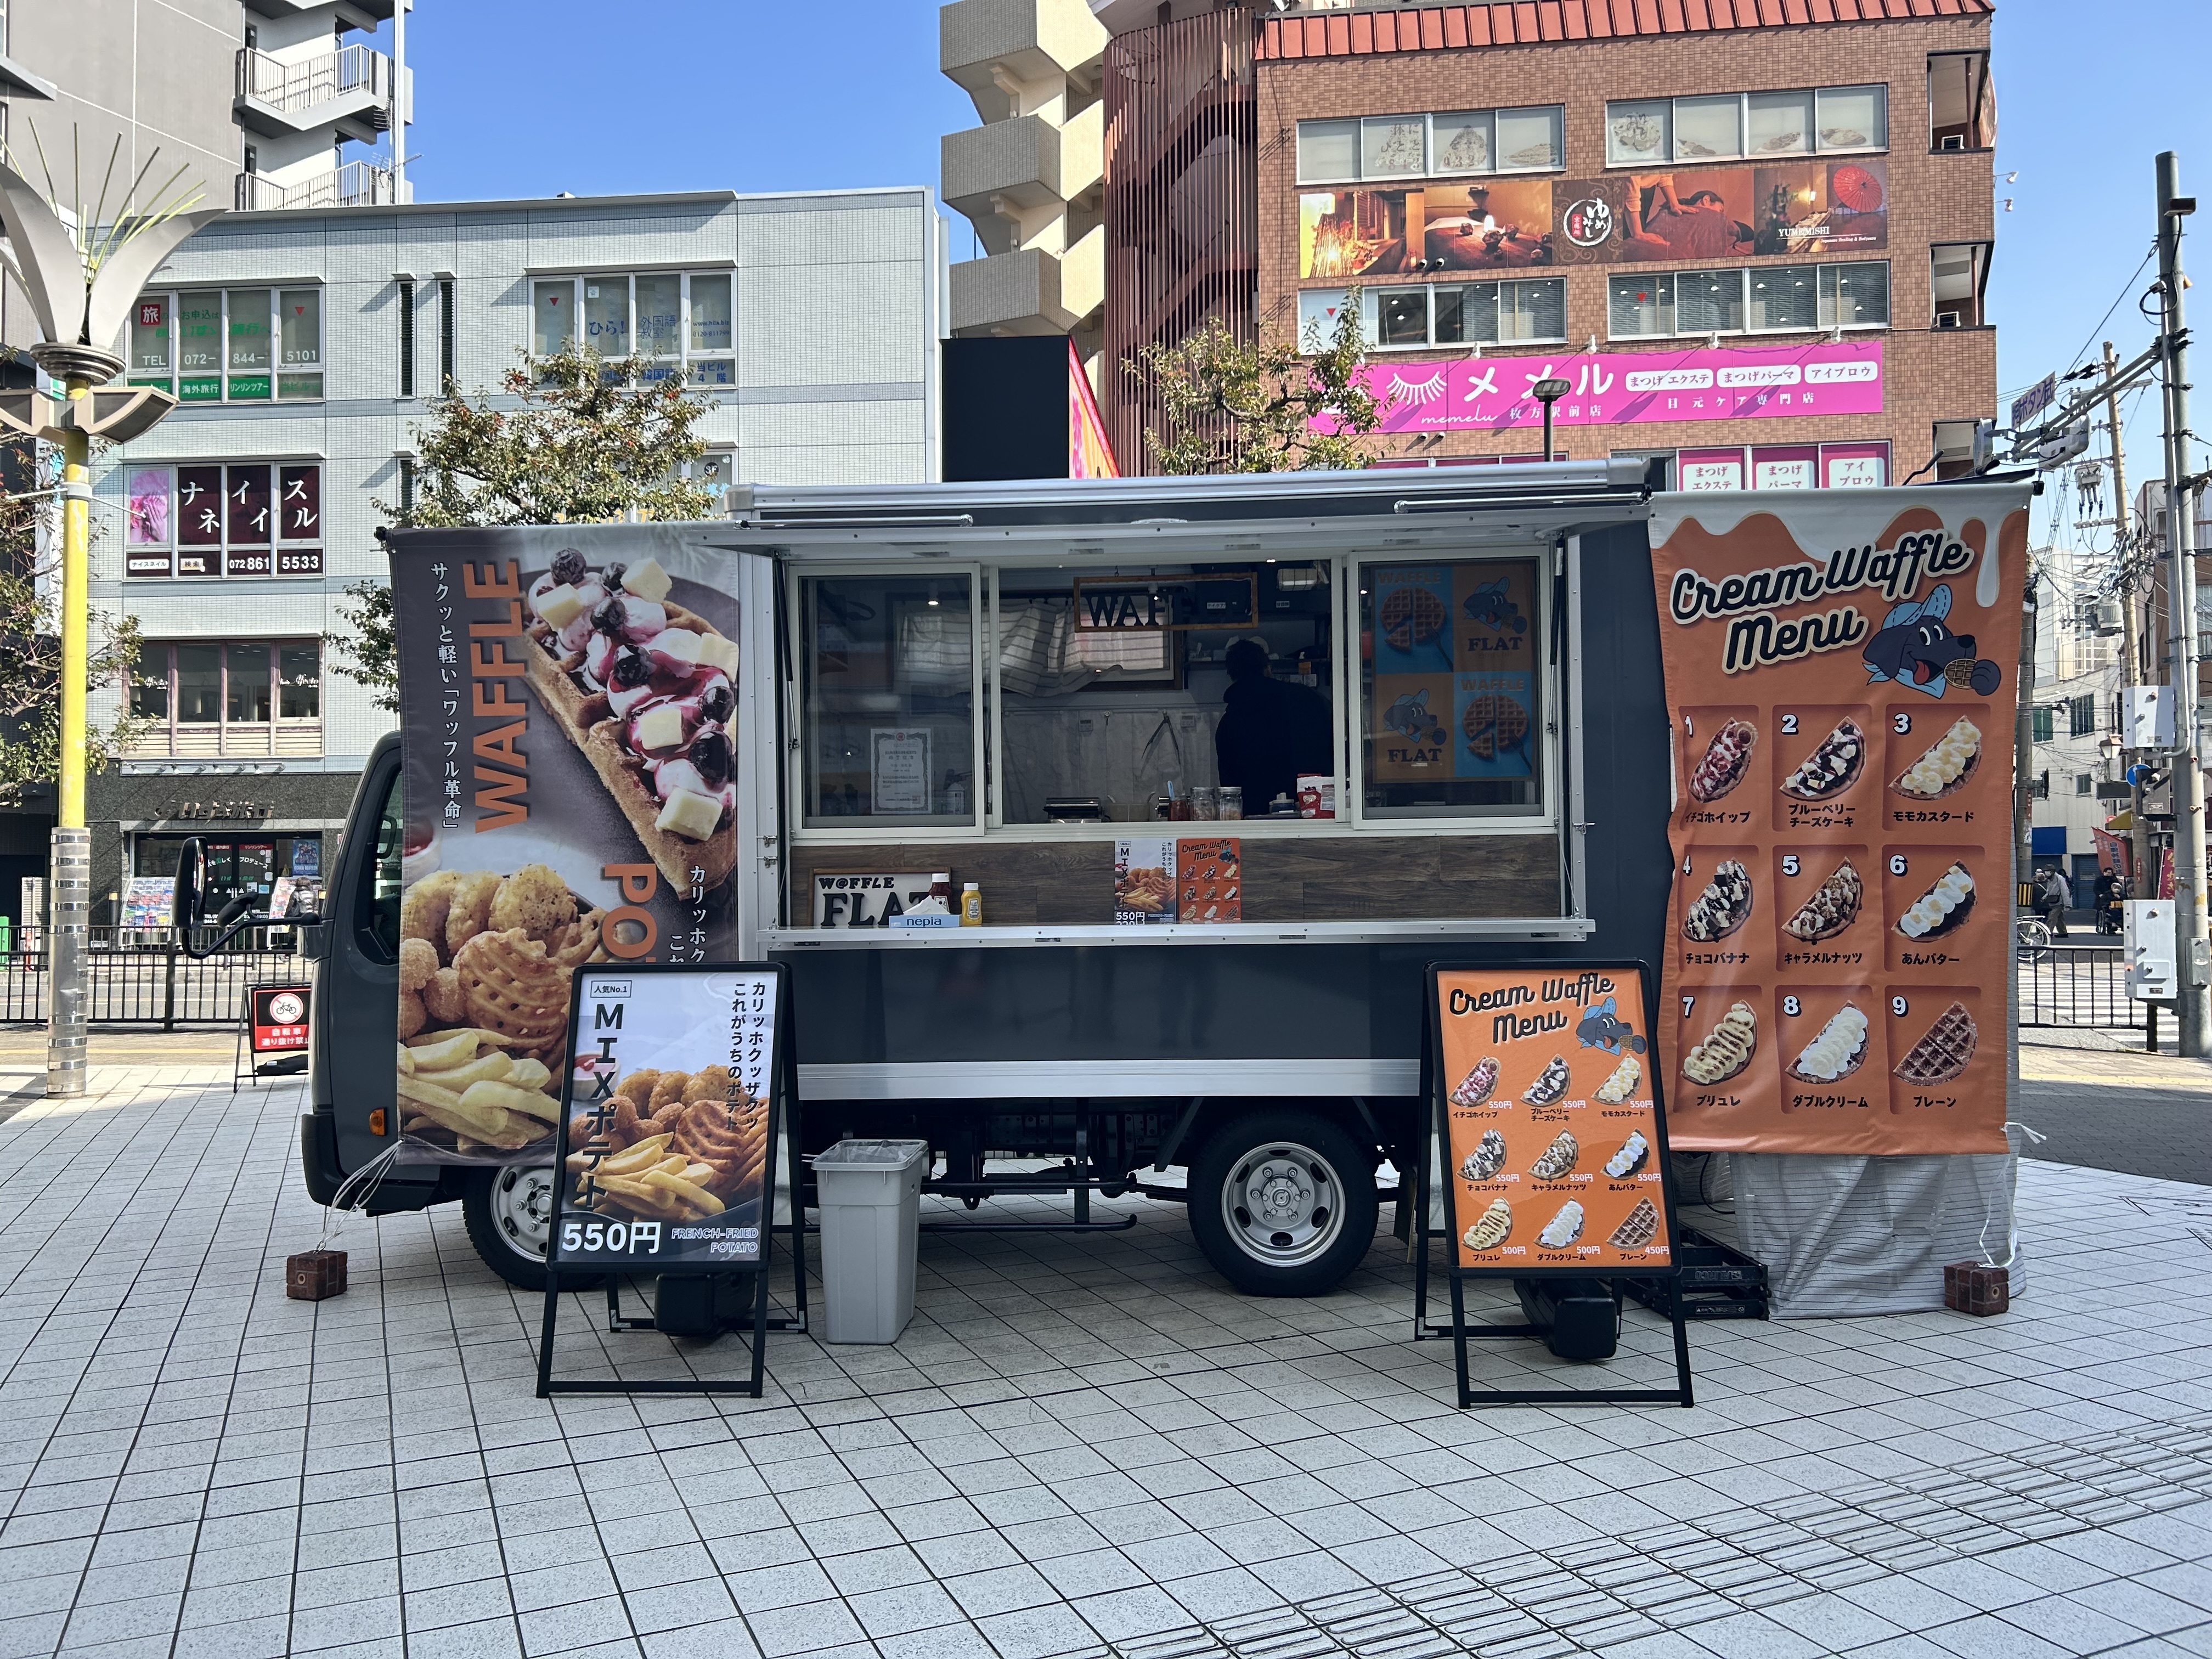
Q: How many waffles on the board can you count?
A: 9